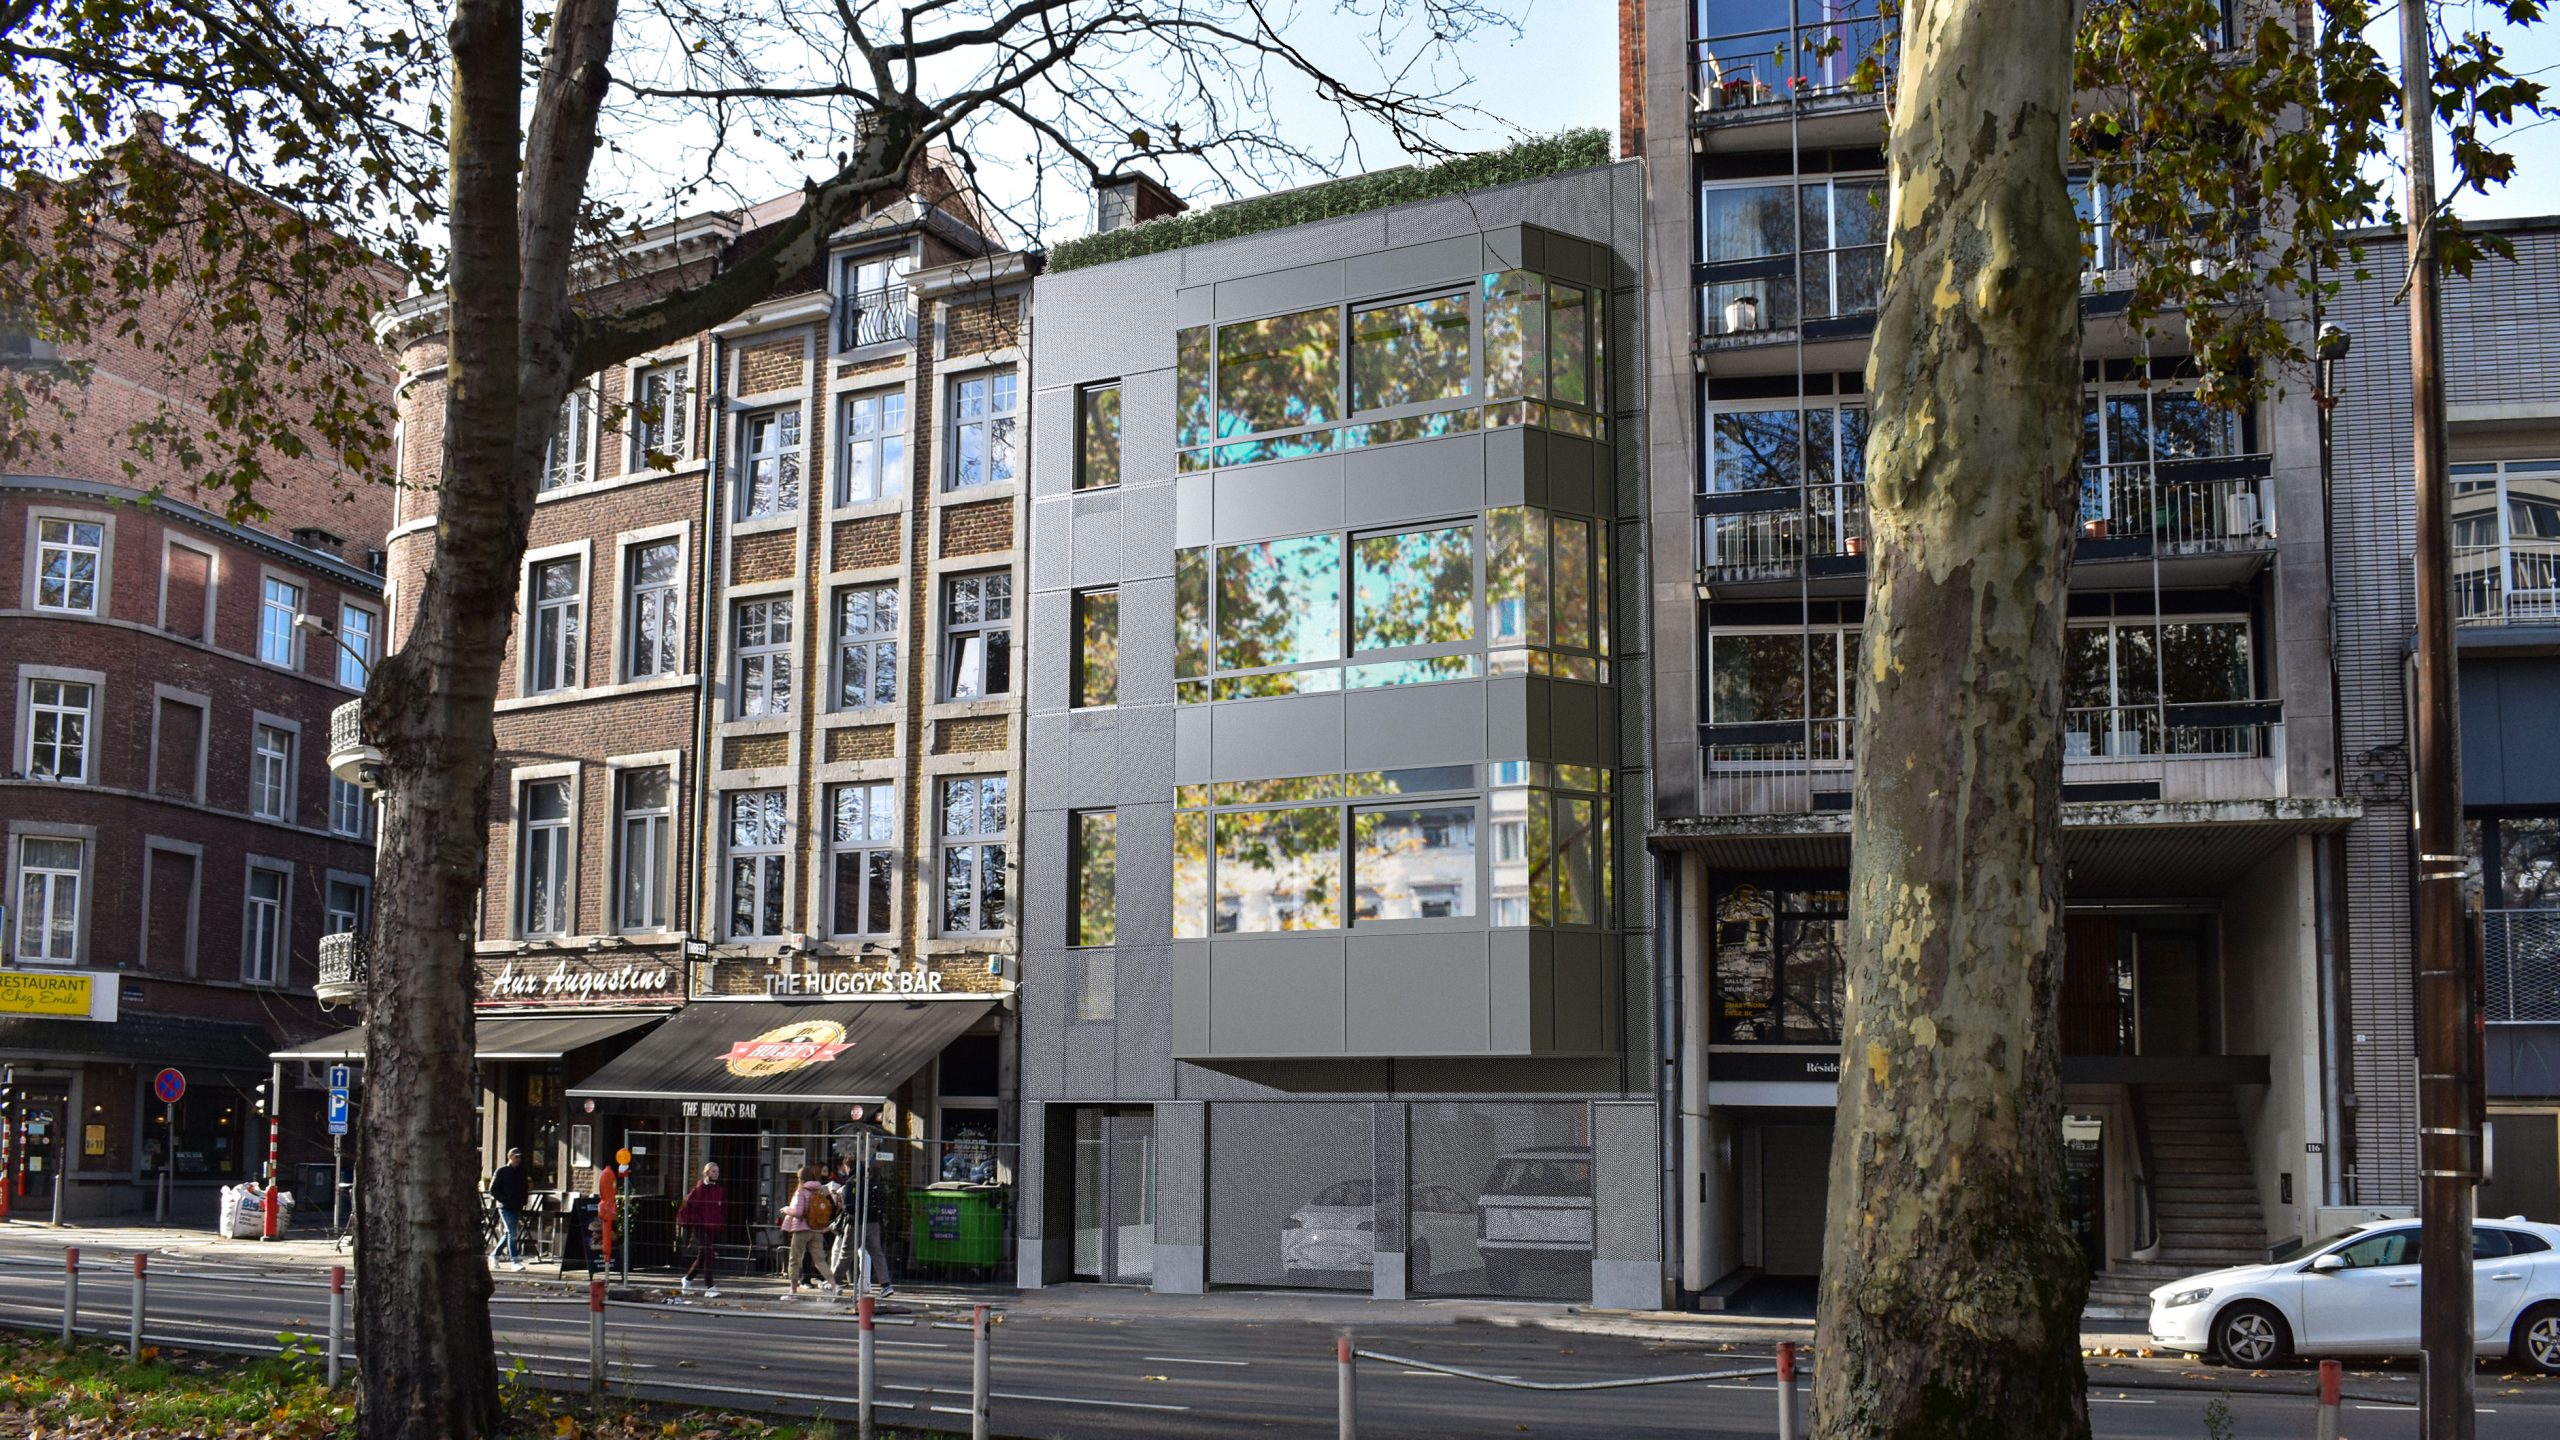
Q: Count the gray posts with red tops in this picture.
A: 9